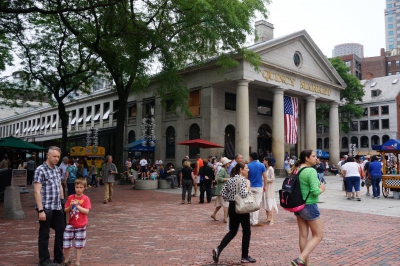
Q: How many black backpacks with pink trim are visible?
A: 1